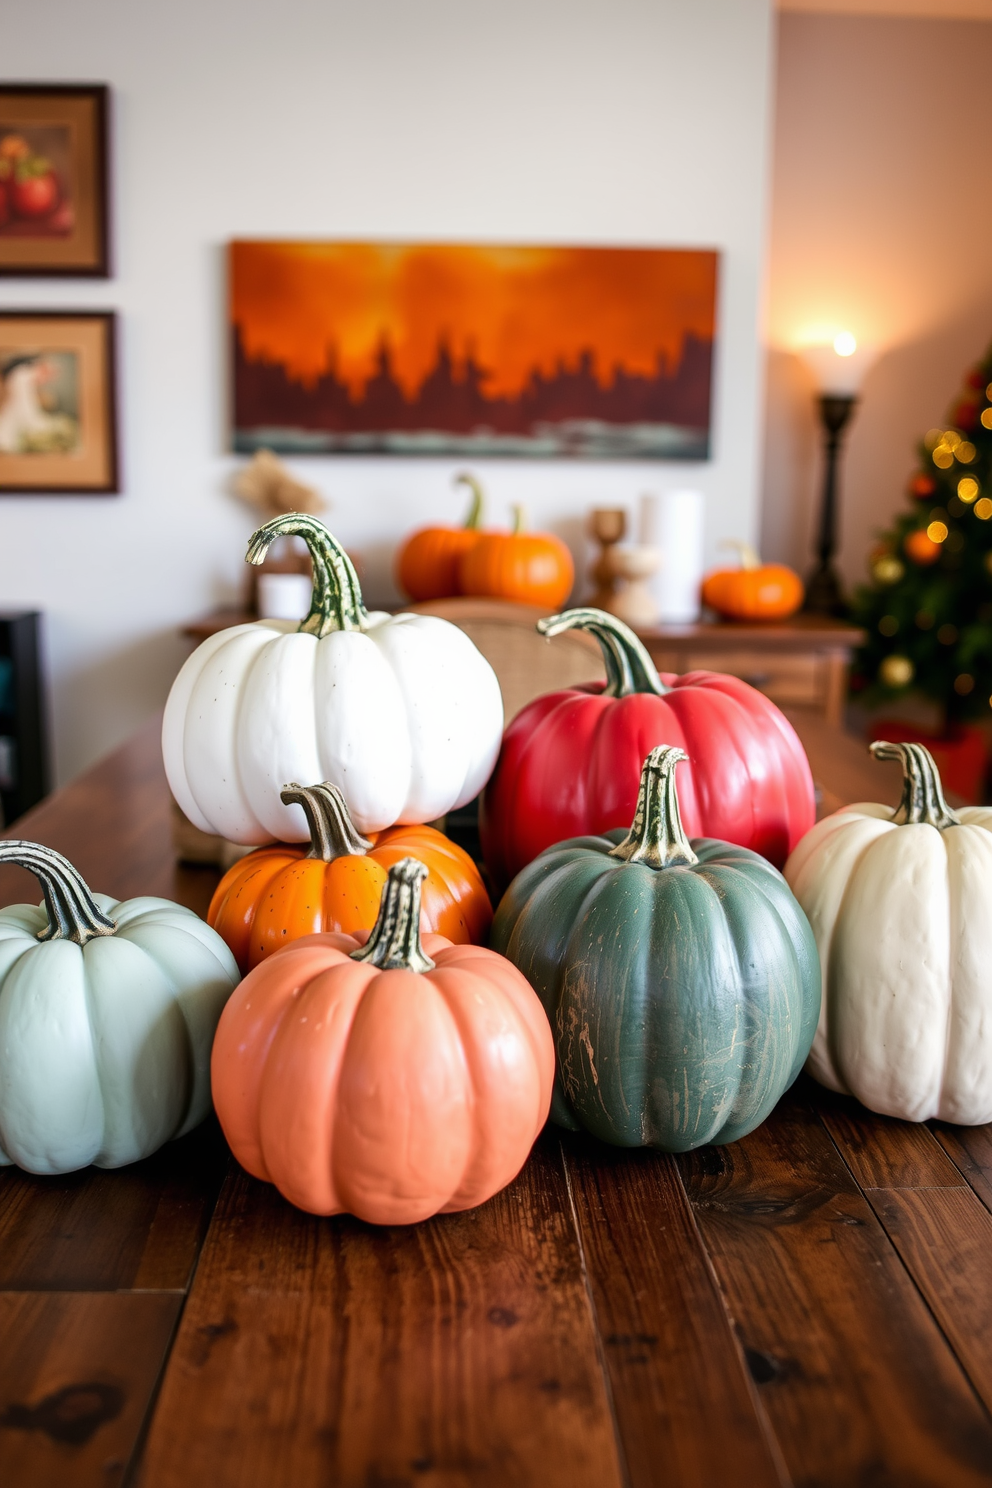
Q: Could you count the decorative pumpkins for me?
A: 10